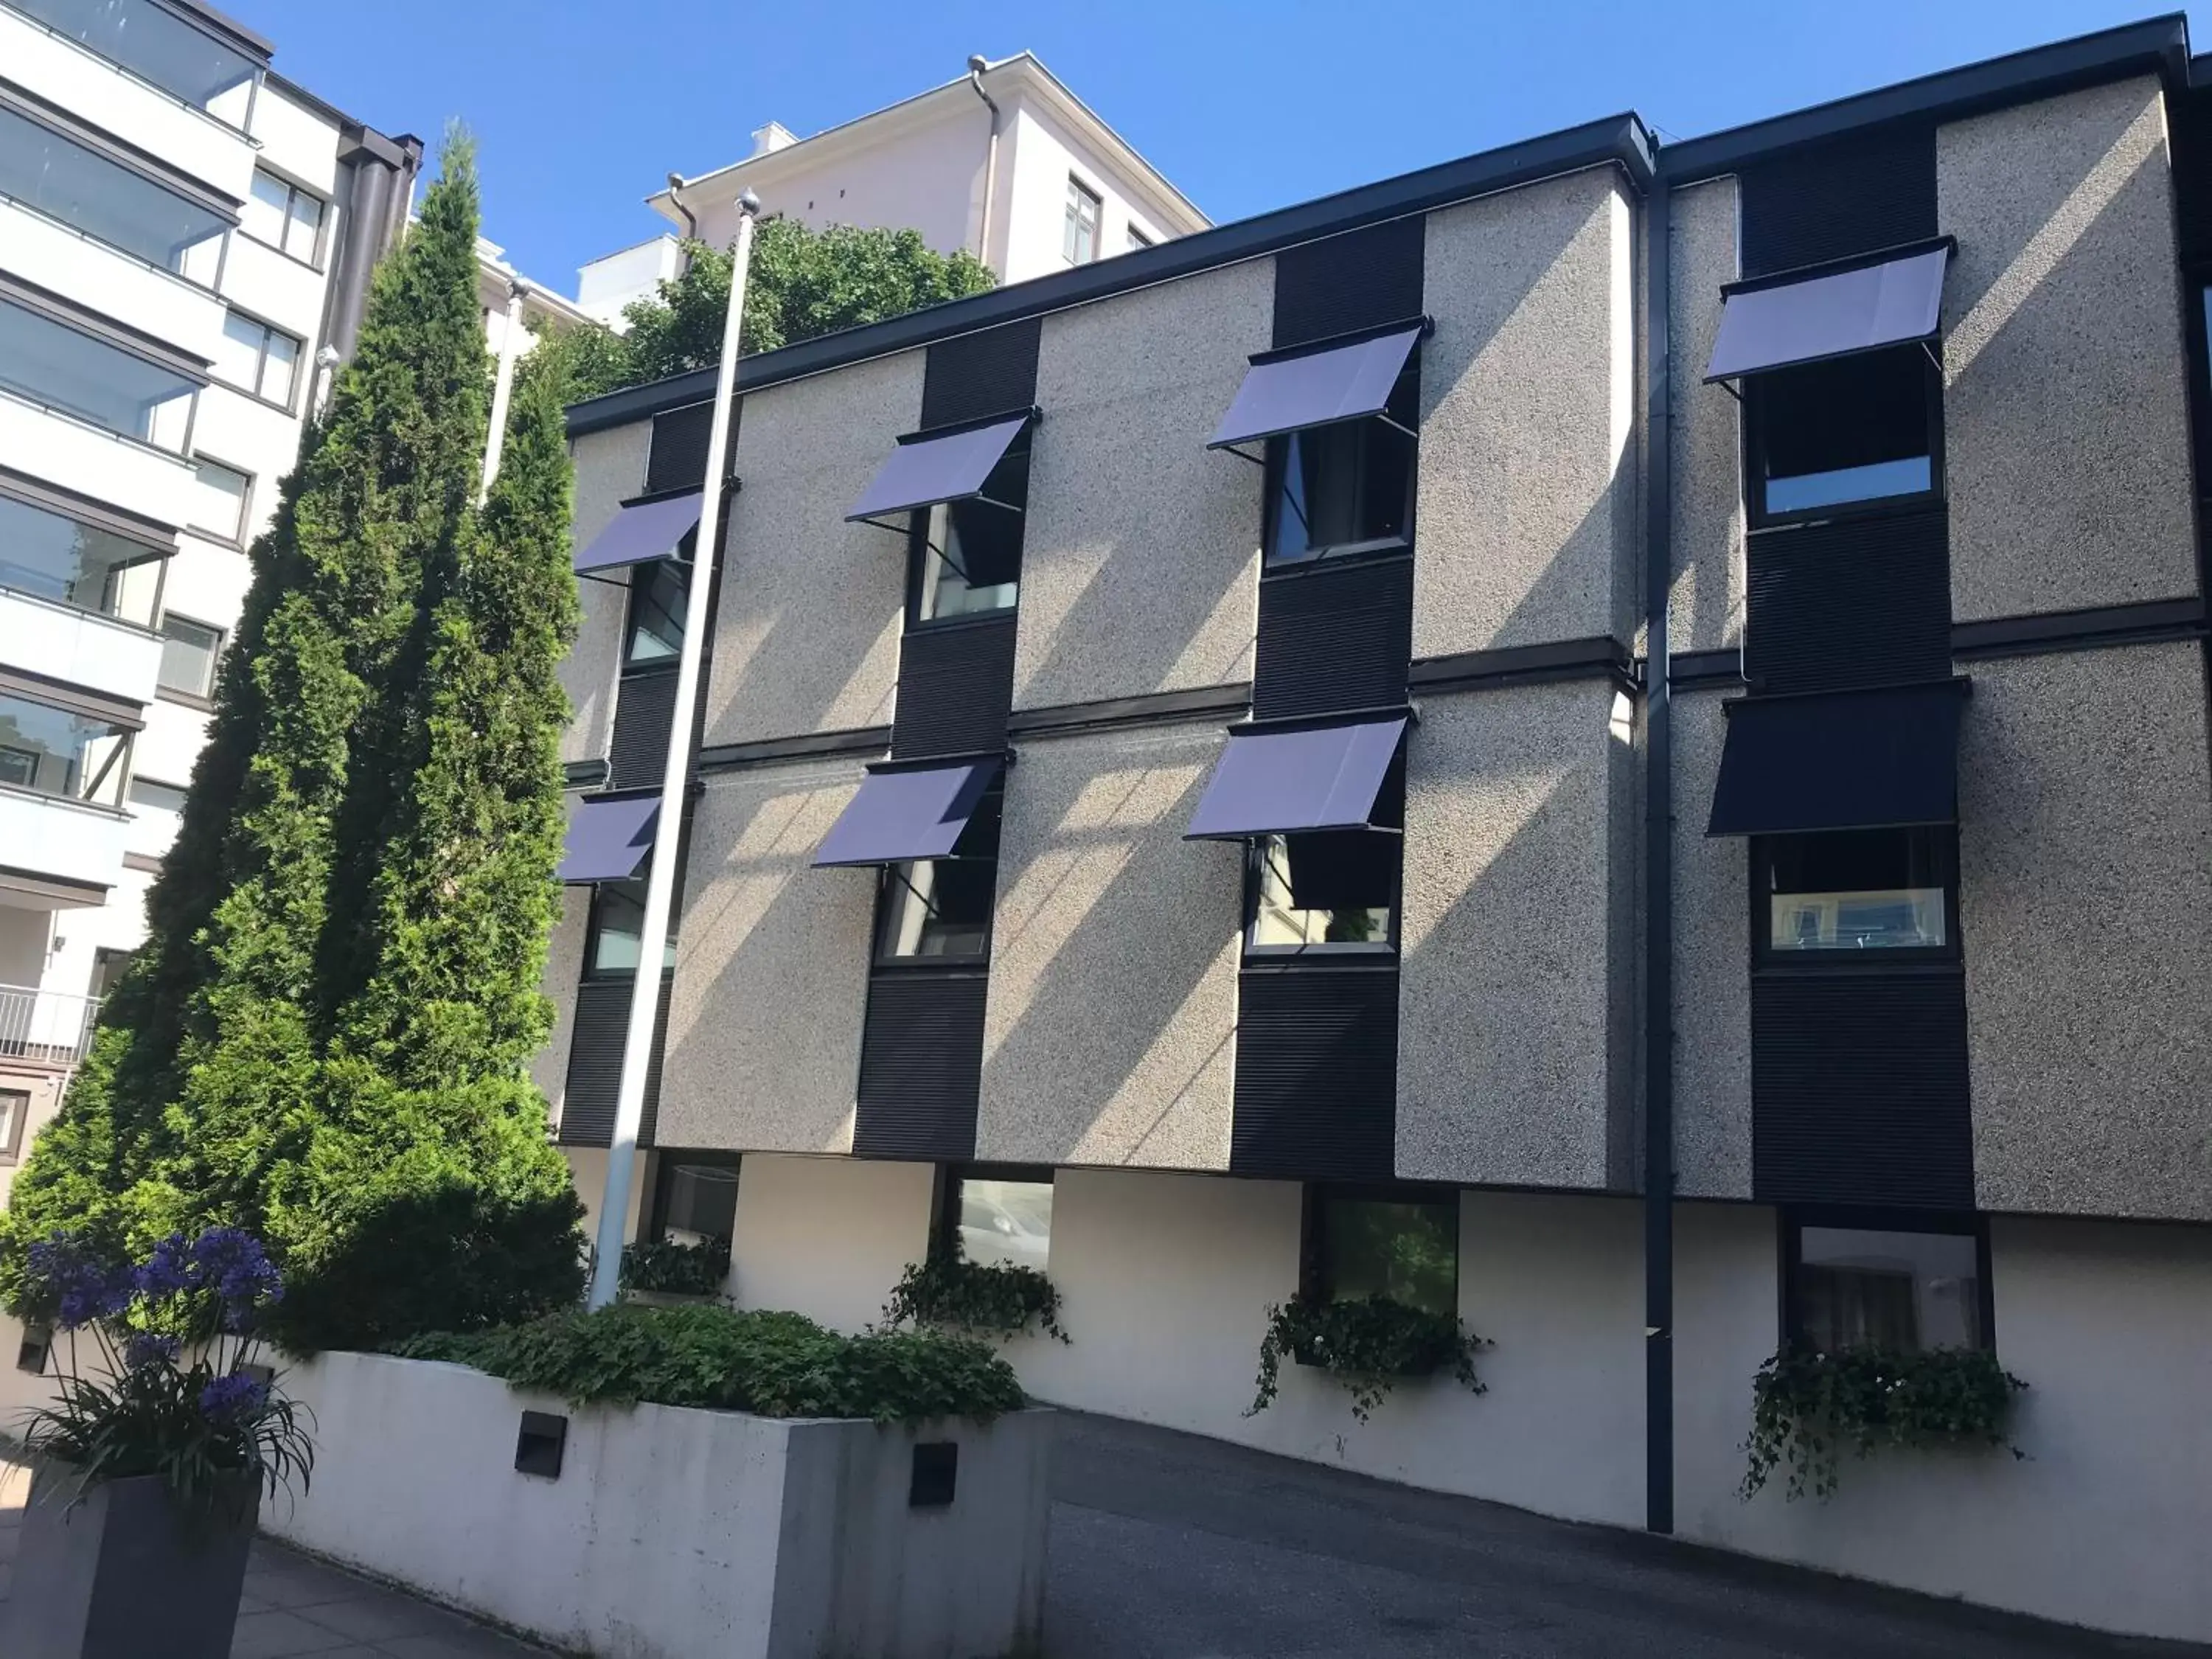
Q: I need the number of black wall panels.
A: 12